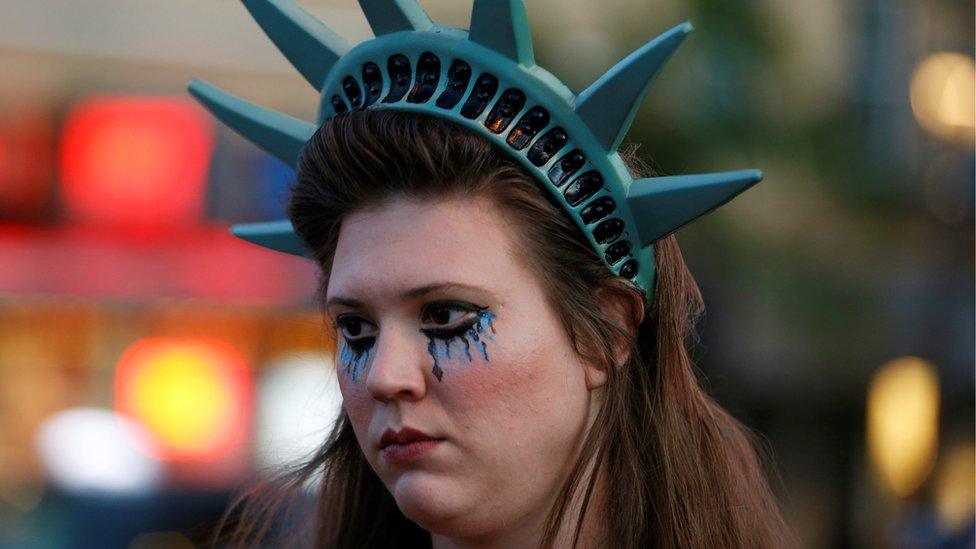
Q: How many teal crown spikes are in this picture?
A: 7